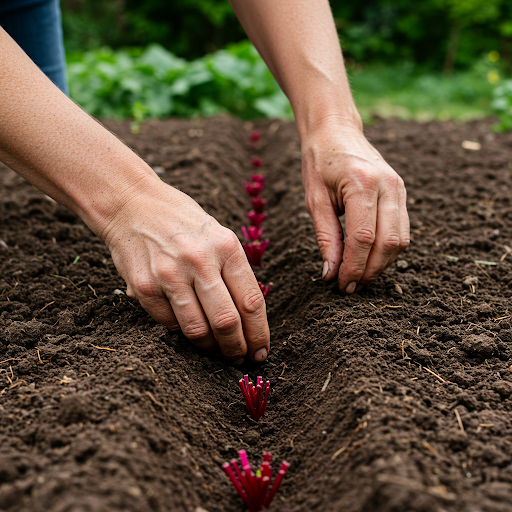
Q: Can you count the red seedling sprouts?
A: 11